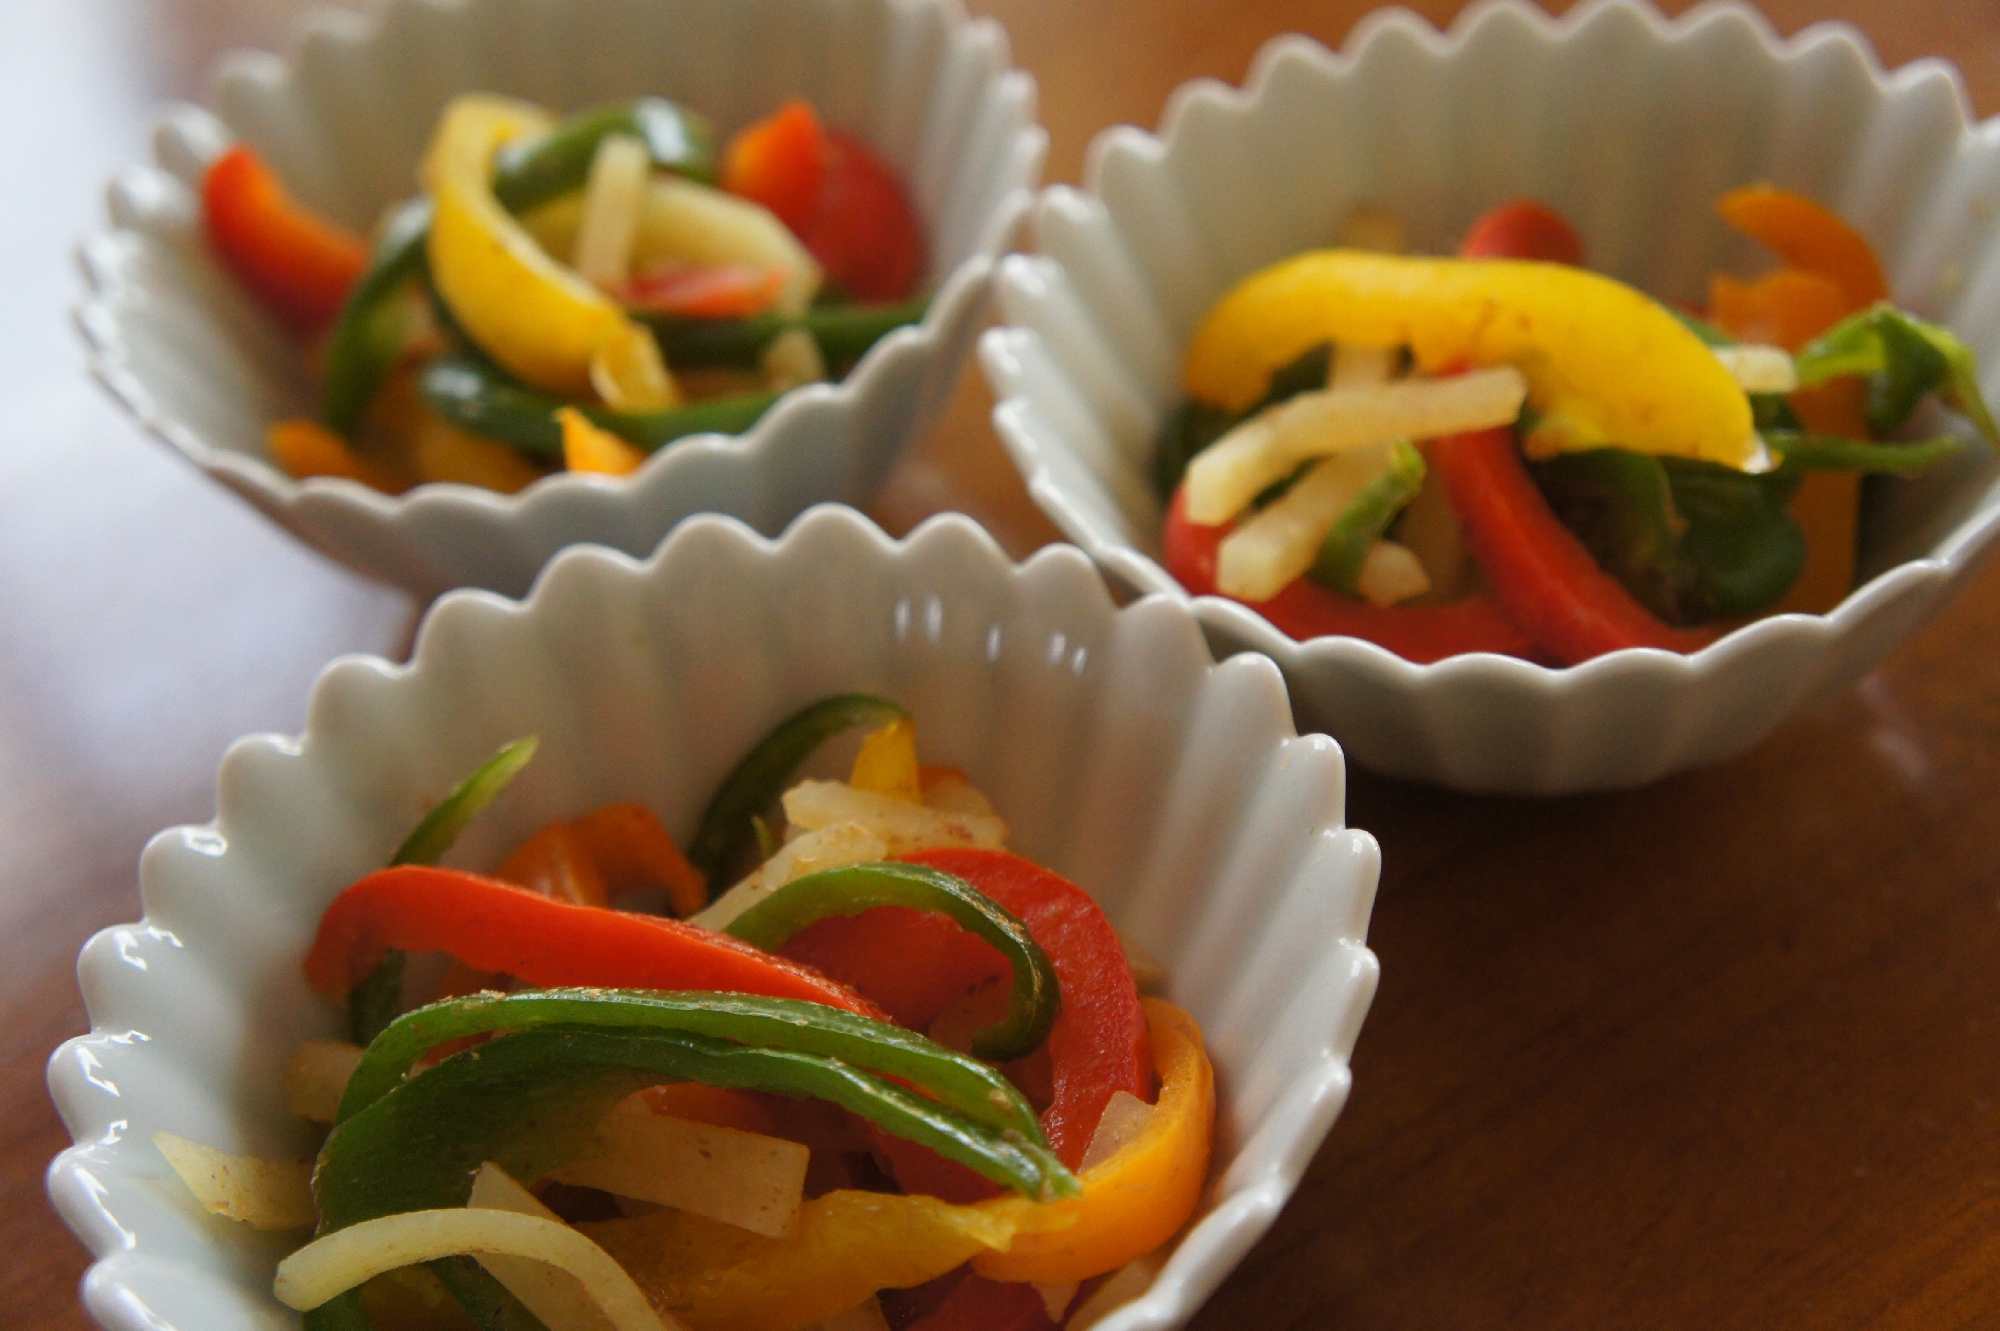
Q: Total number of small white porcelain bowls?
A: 3